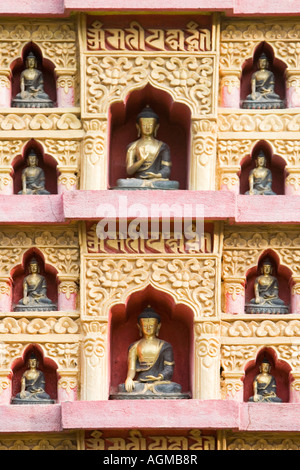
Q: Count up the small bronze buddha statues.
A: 8